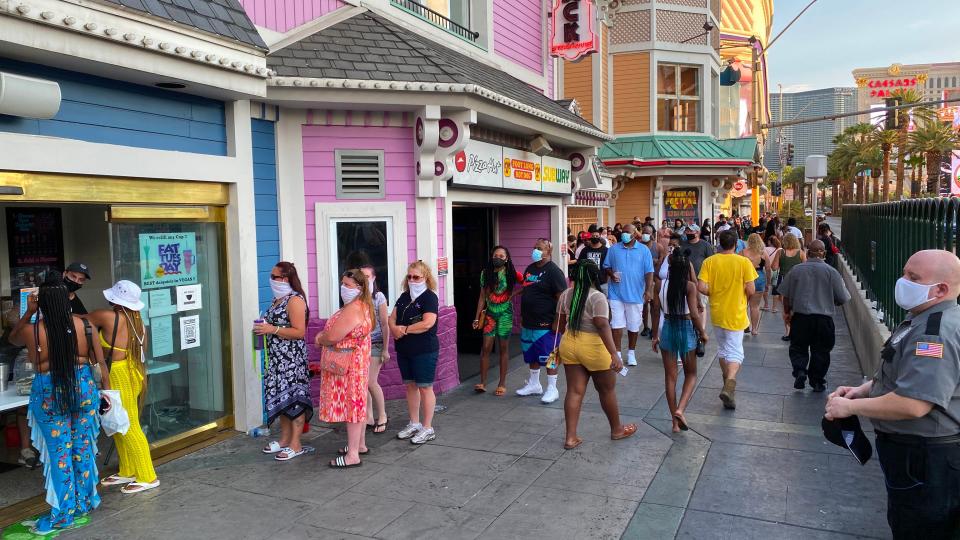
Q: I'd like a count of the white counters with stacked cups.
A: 1